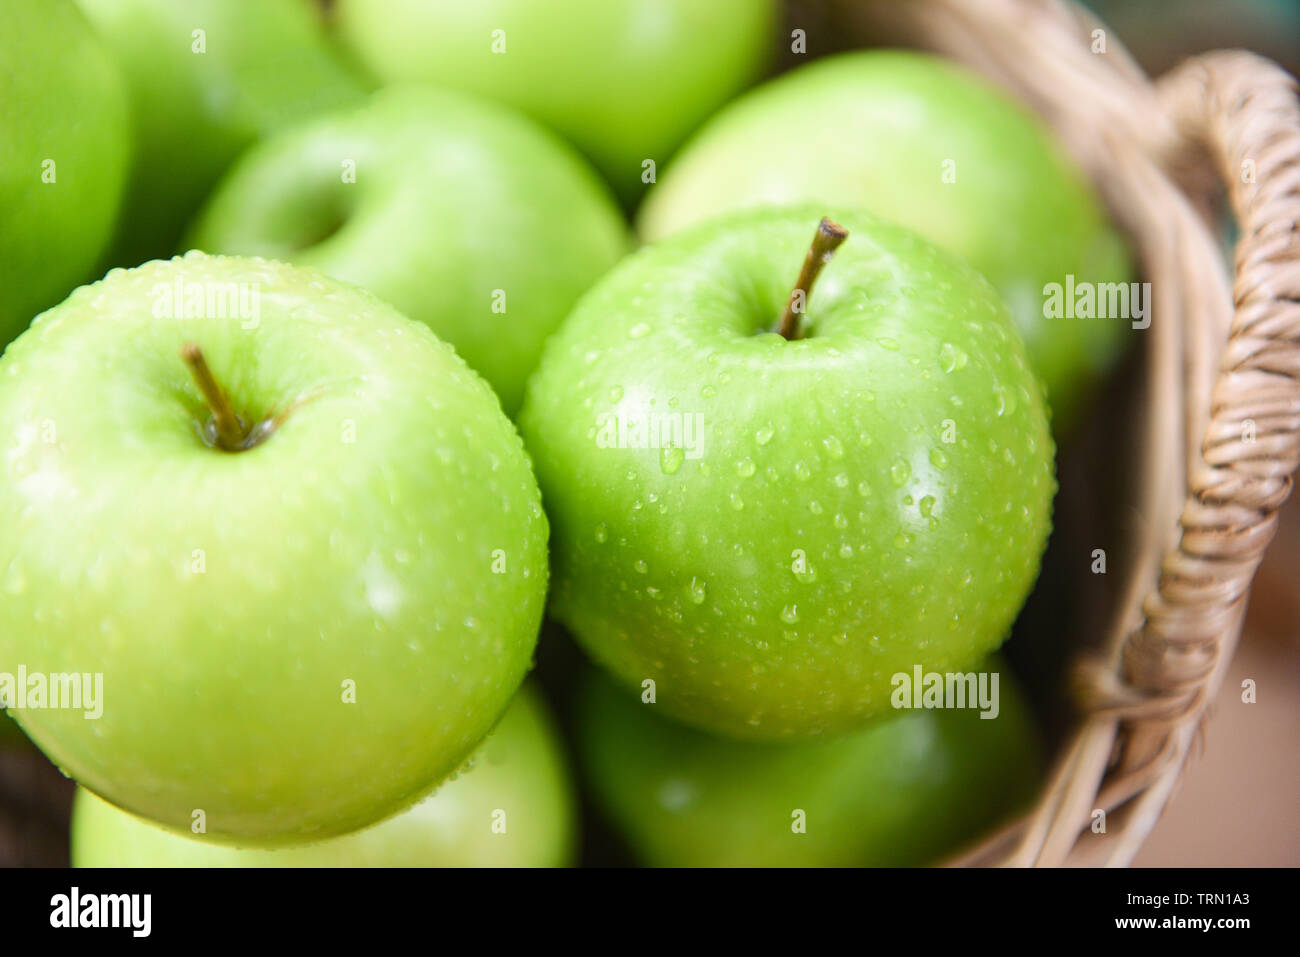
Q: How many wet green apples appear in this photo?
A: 2